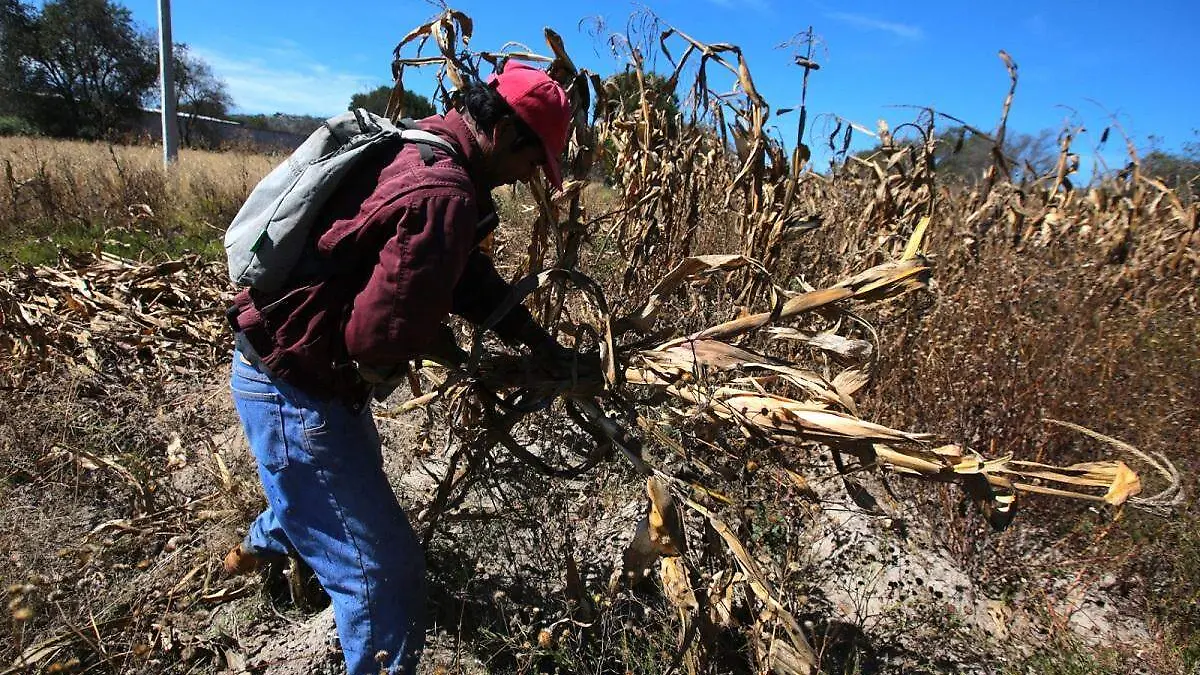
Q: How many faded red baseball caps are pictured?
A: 1